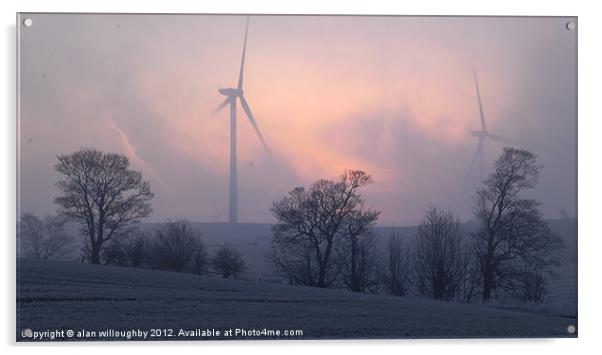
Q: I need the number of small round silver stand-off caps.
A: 4